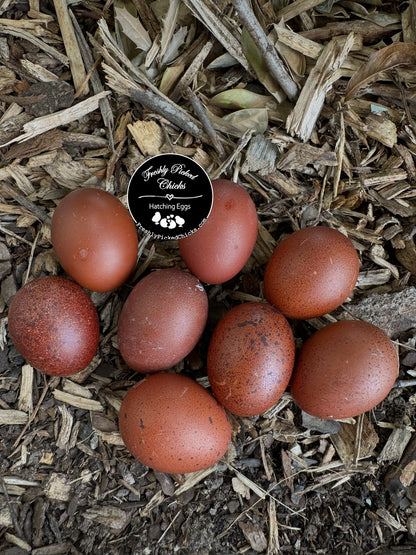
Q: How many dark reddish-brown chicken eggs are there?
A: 8